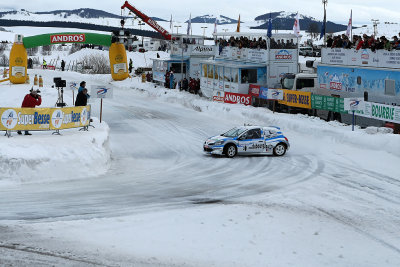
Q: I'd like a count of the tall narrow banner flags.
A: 8